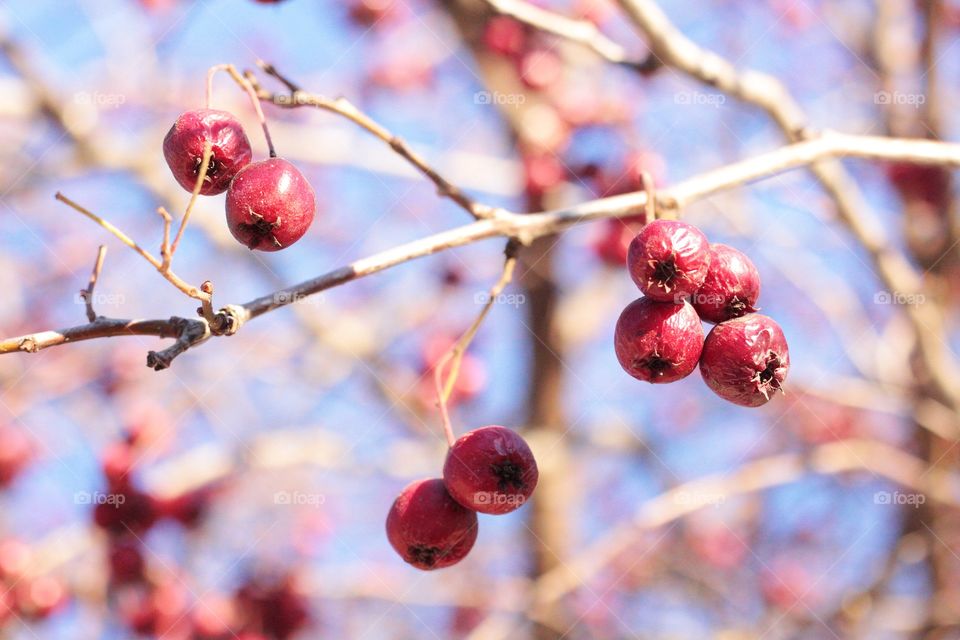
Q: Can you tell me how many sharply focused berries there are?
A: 8